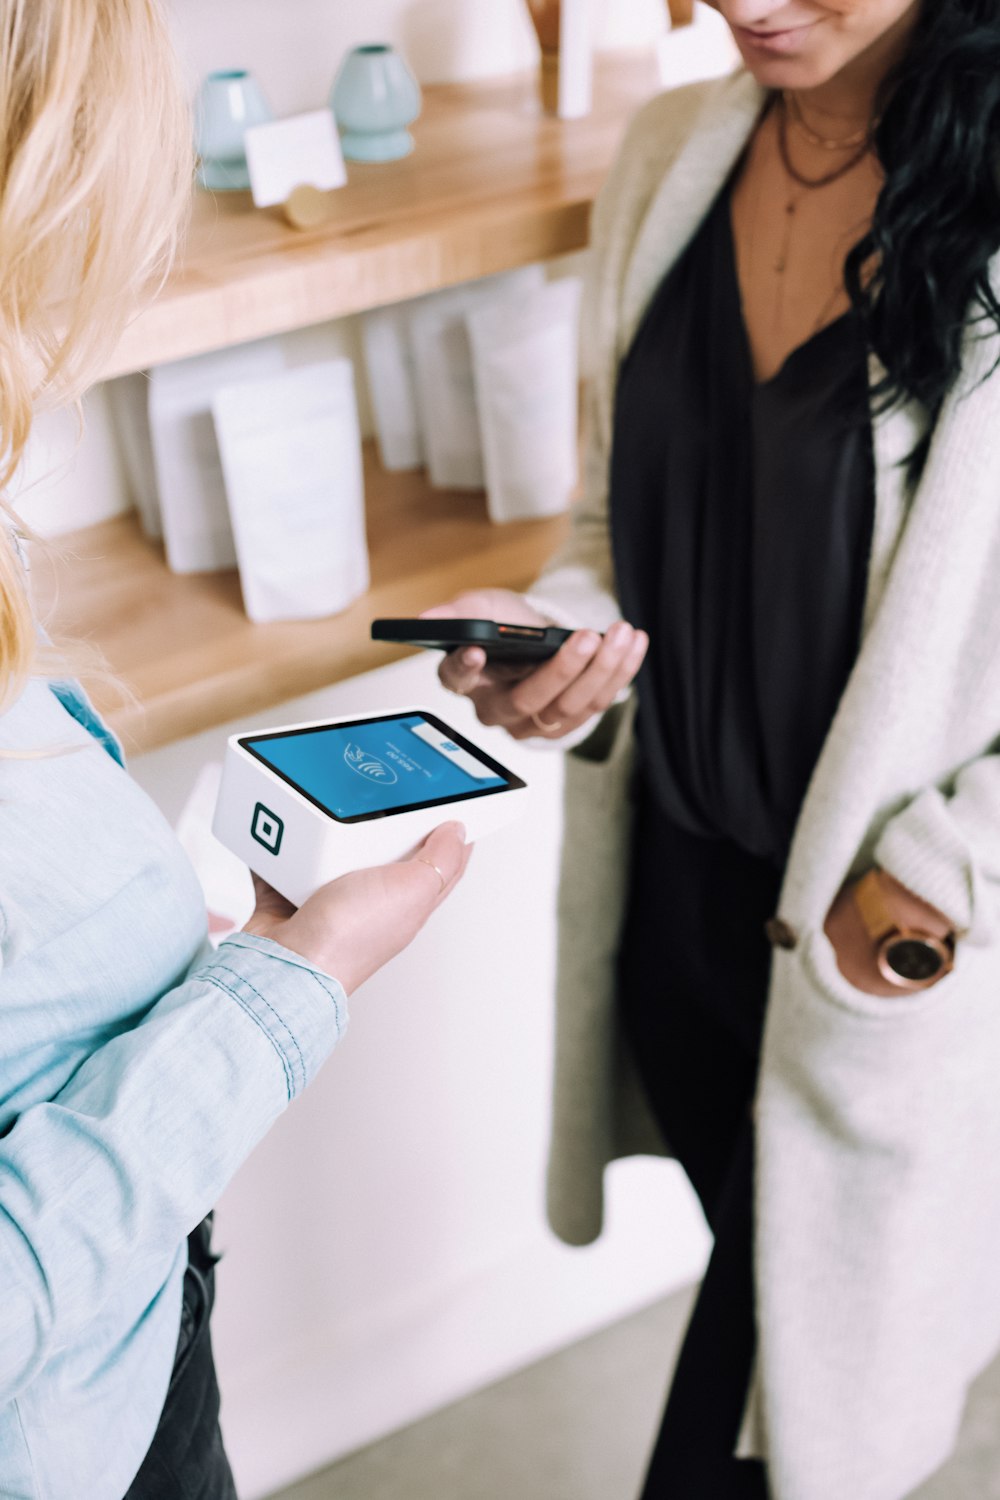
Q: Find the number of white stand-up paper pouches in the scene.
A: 6